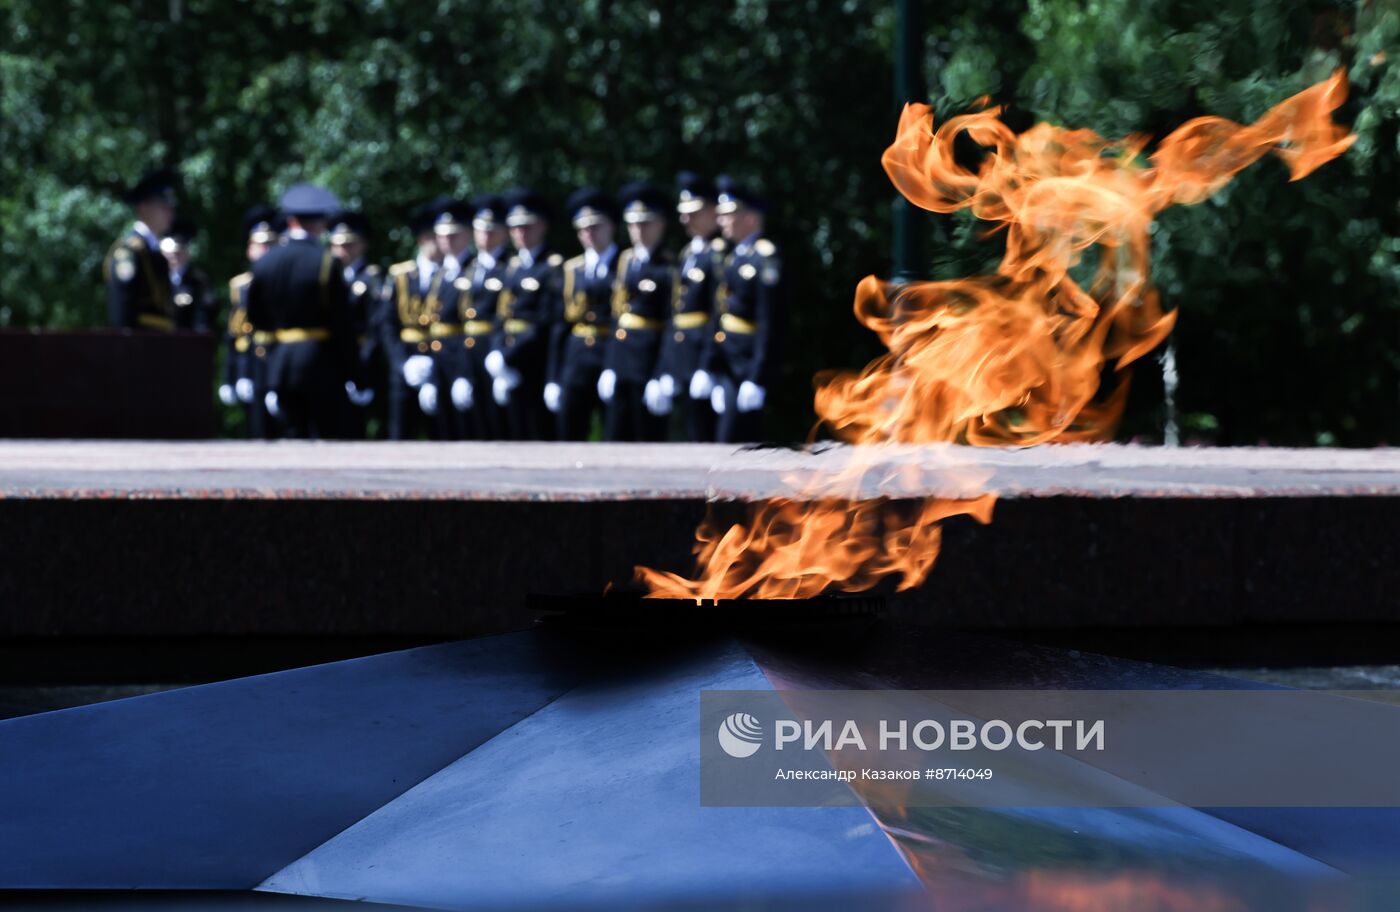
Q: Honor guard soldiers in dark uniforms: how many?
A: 13